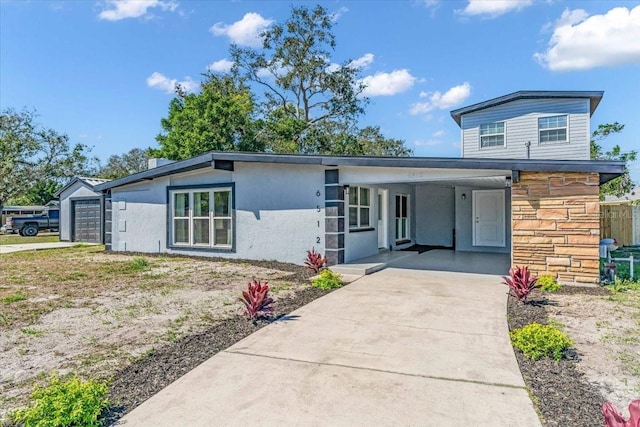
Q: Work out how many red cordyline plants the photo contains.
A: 4